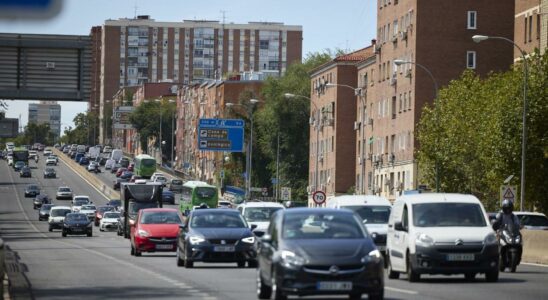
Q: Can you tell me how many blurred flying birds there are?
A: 0